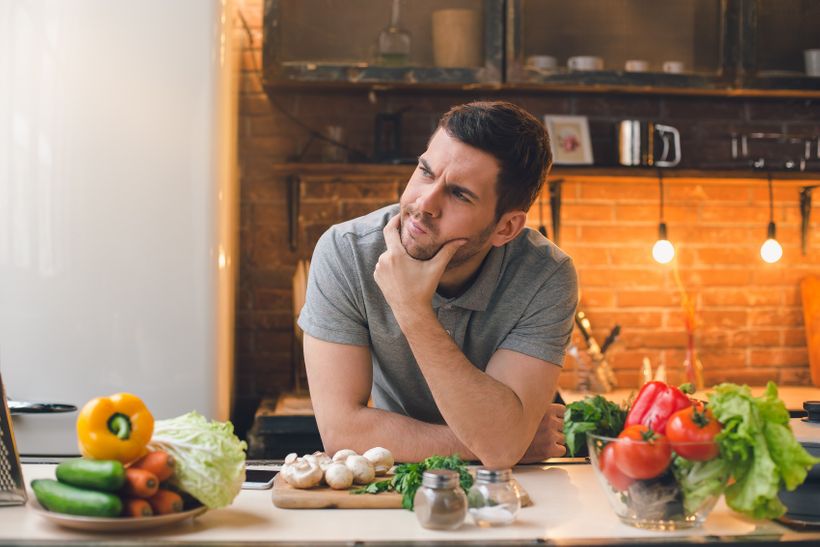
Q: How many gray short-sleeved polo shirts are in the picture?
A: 1